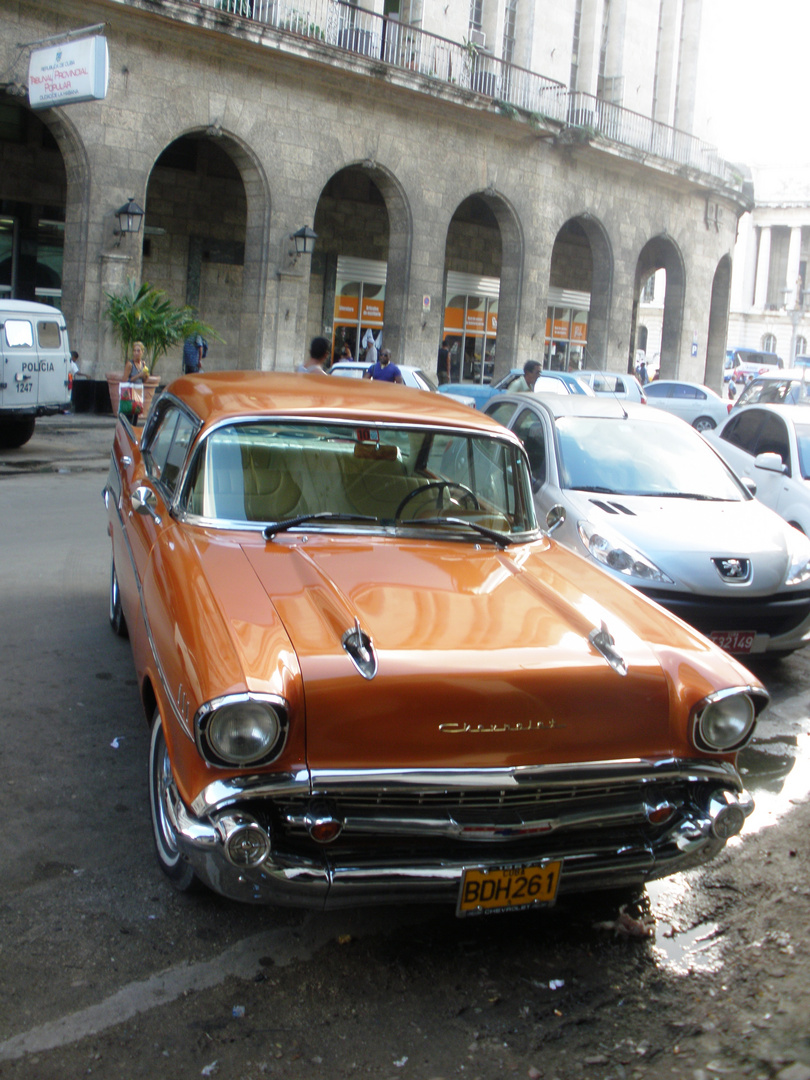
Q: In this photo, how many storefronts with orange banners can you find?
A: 3